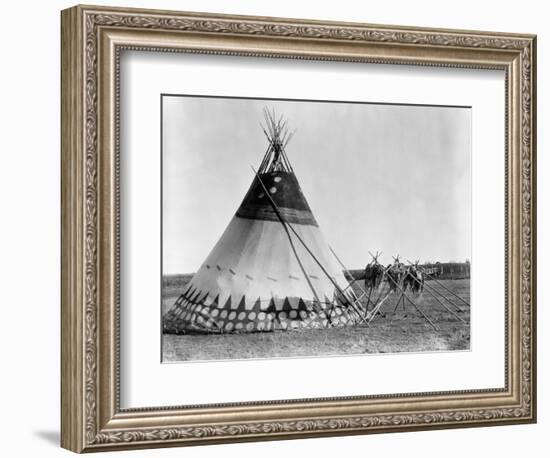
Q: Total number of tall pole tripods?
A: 3